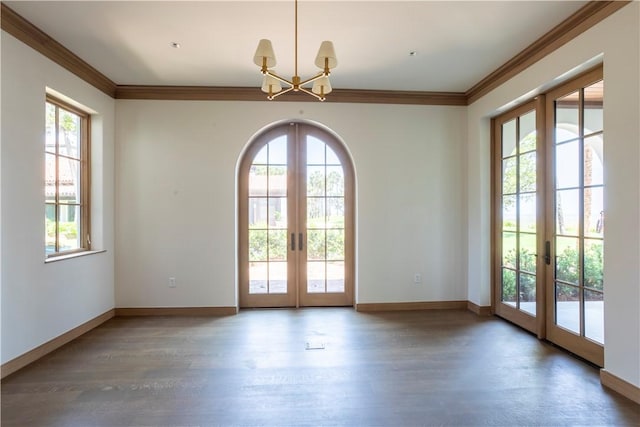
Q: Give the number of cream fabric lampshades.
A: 4